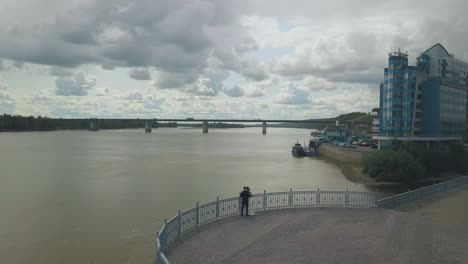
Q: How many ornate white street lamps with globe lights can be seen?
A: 0